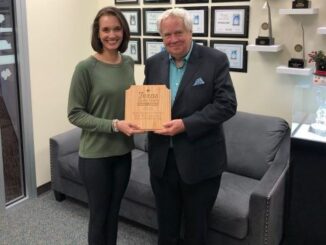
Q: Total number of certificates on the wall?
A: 12